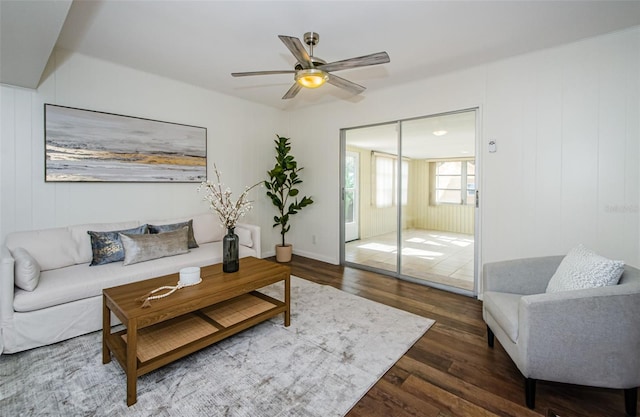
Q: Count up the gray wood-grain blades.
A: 5